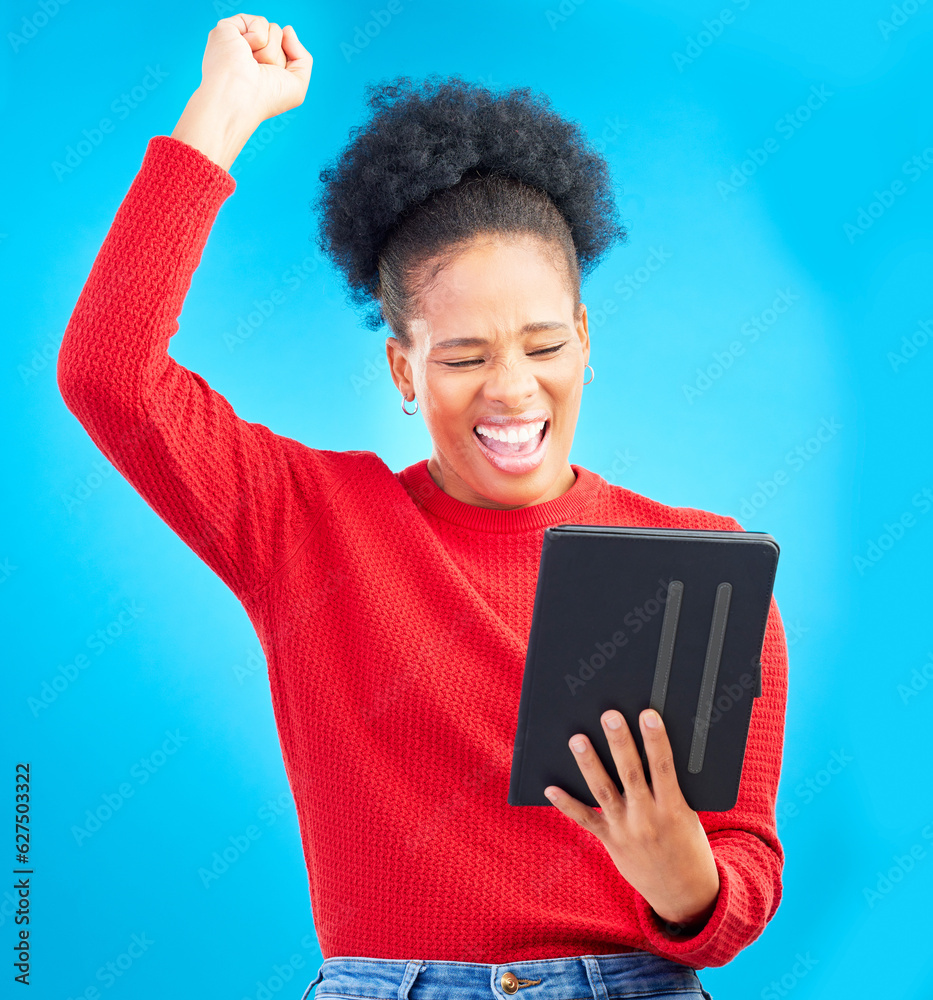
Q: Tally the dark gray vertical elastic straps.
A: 2